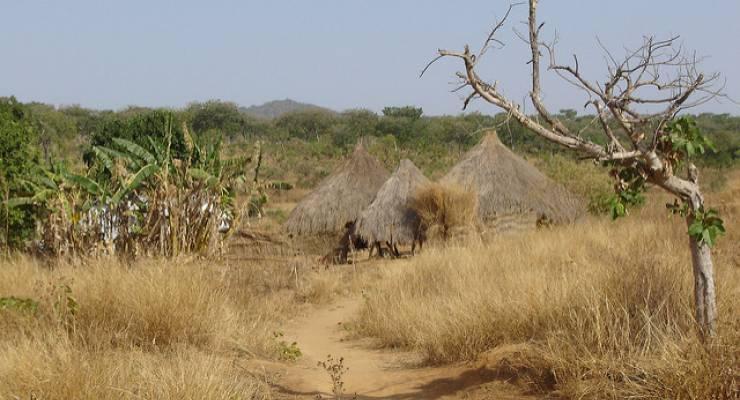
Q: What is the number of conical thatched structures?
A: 3